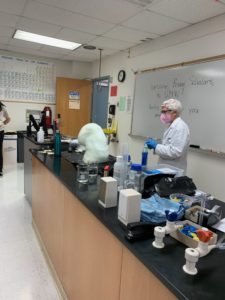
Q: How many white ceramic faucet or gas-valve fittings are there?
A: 2